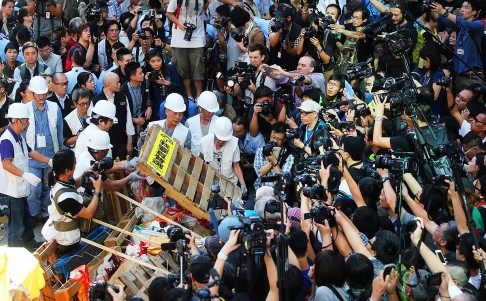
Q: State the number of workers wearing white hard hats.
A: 7